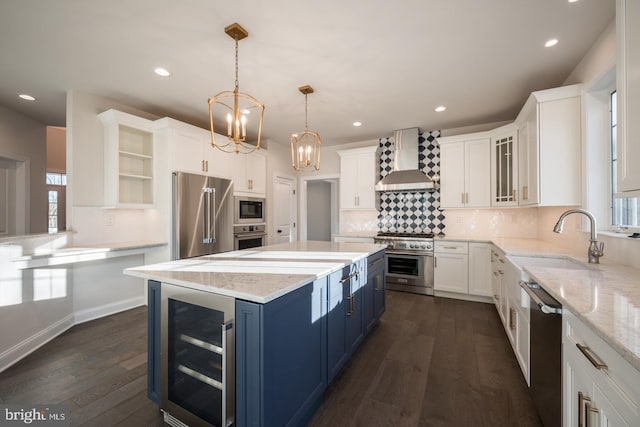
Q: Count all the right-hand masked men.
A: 0